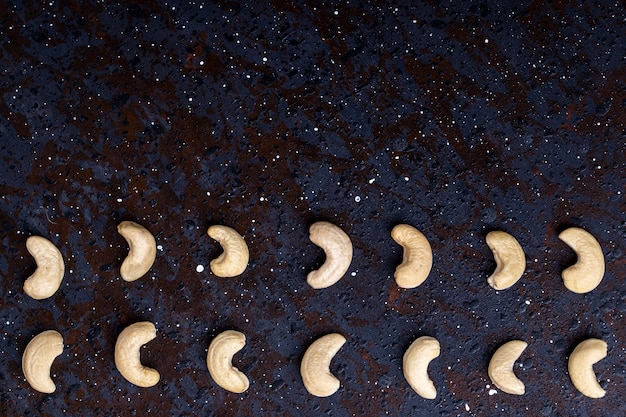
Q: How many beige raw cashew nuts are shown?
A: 14